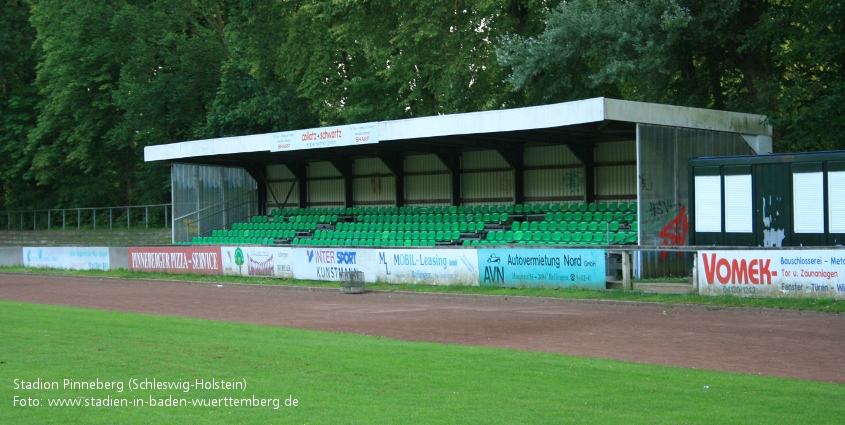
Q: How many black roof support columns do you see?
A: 7